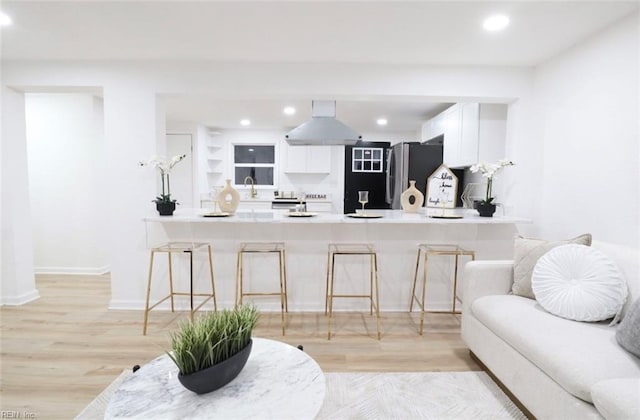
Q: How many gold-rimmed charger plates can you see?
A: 4